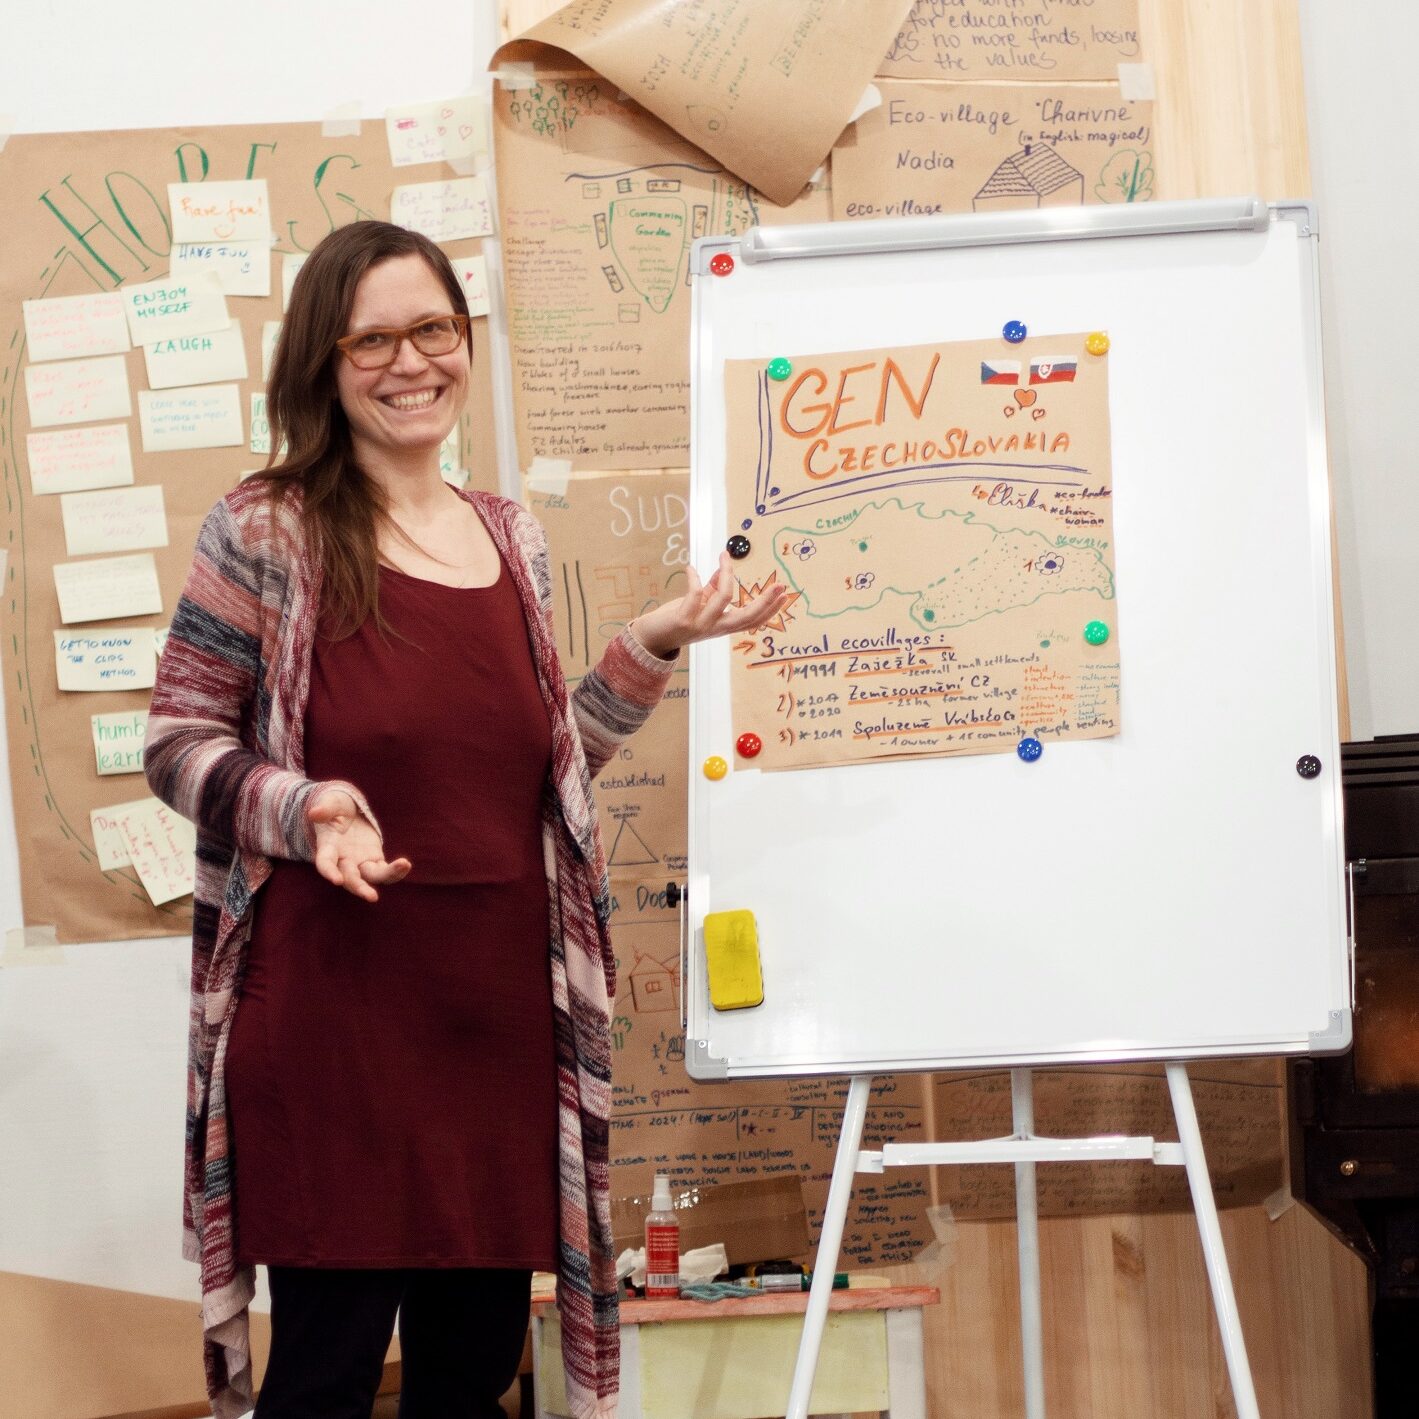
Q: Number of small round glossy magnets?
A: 10